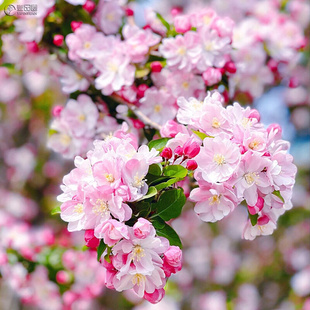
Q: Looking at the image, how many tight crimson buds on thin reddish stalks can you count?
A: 4